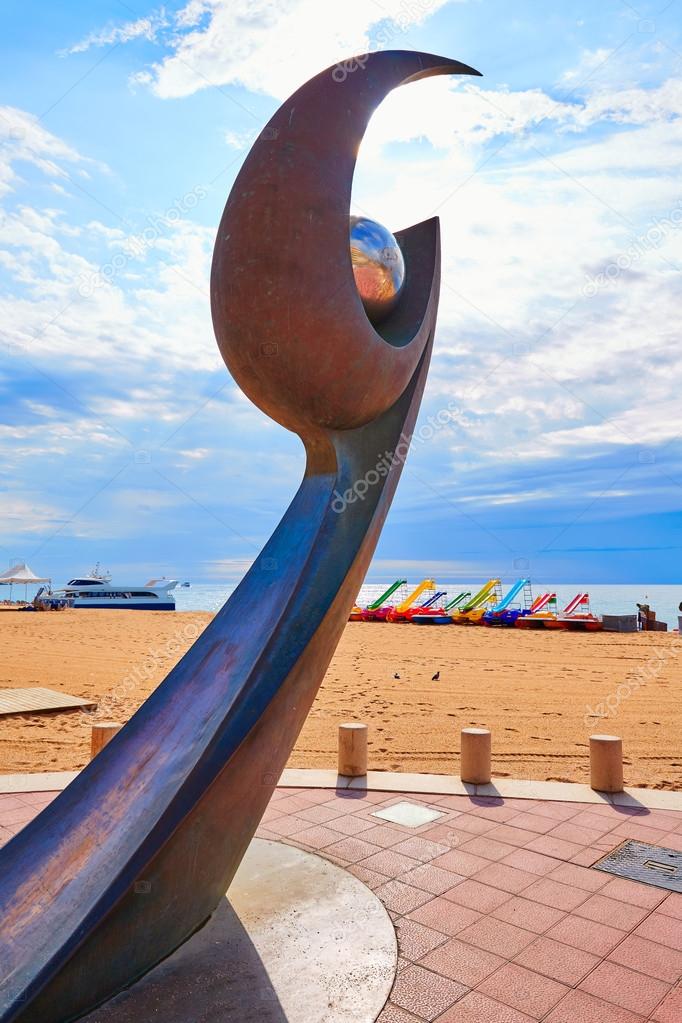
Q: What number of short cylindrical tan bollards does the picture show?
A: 4